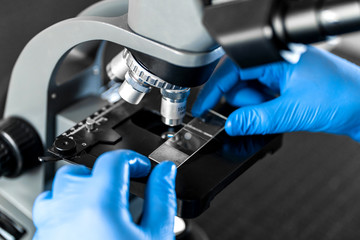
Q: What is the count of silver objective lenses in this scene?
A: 3